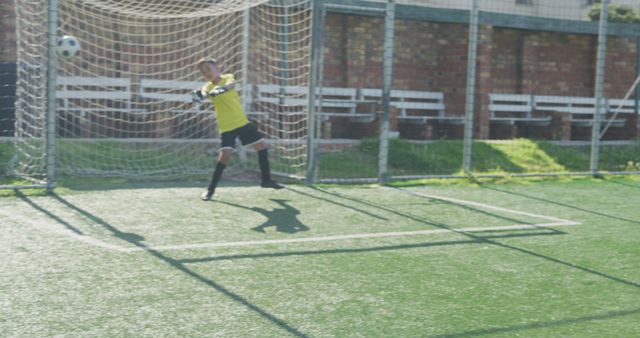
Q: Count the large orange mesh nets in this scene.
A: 0